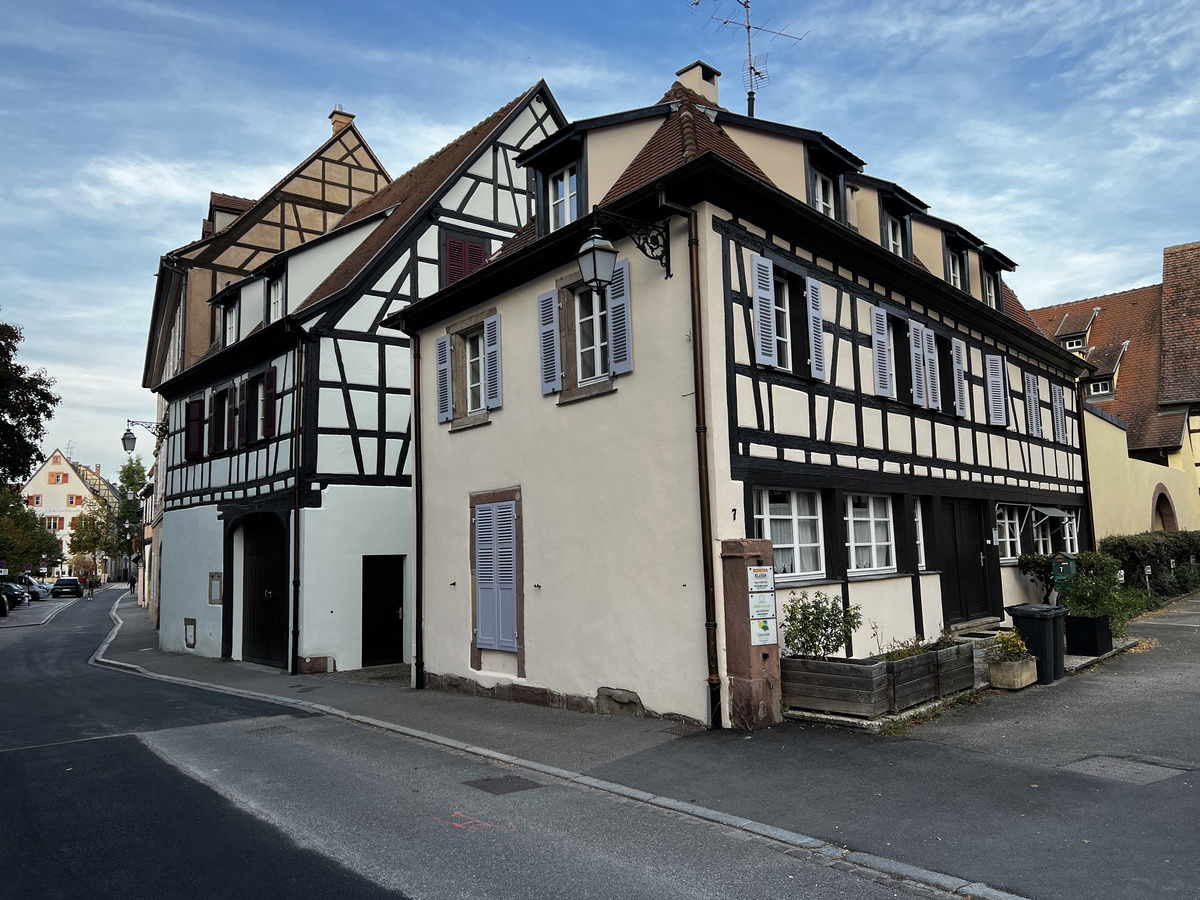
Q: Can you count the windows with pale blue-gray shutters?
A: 9